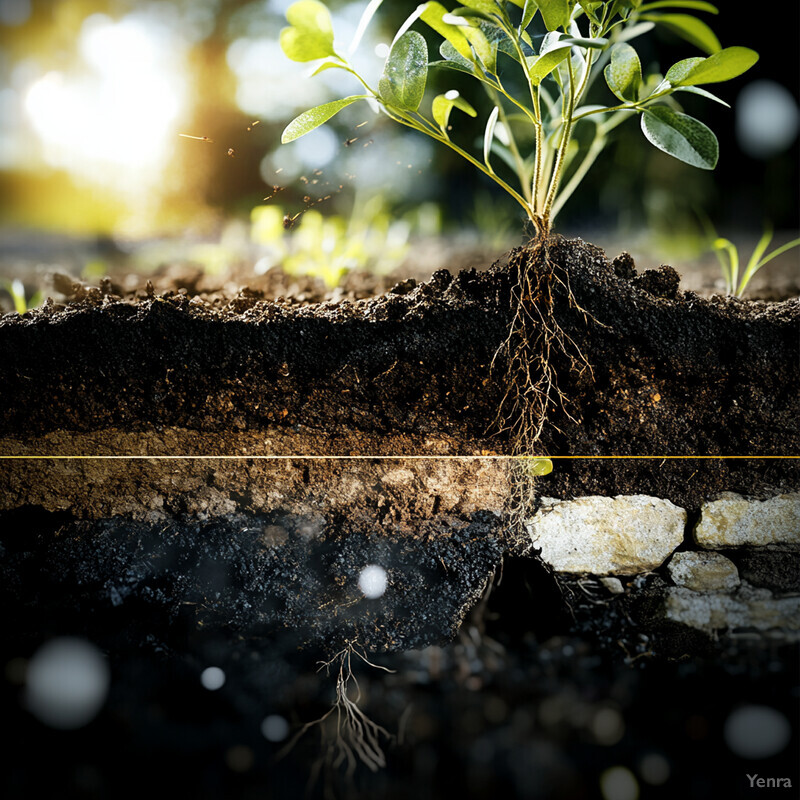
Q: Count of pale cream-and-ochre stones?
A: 4